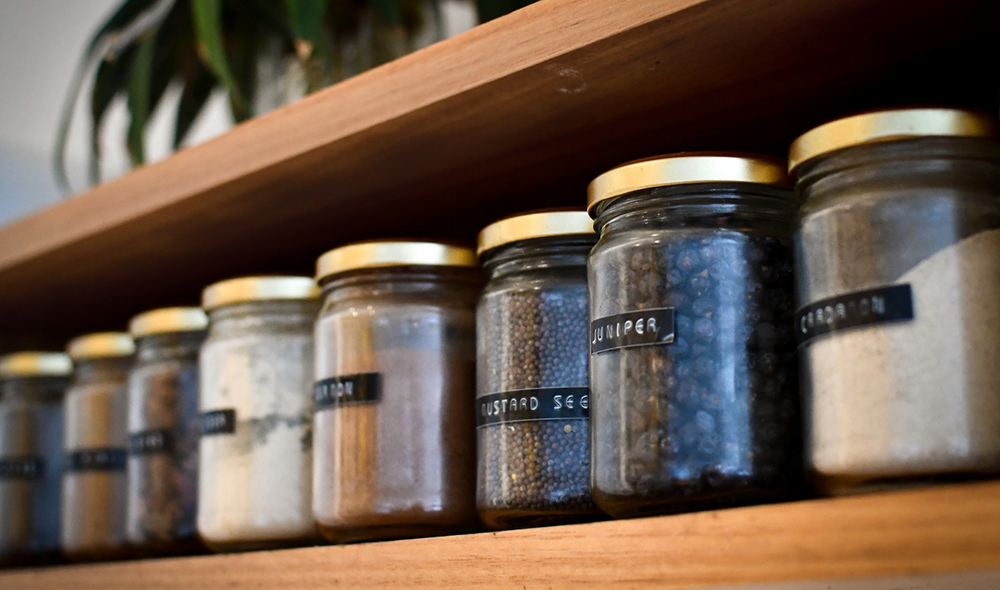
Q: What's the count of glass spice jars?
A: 8